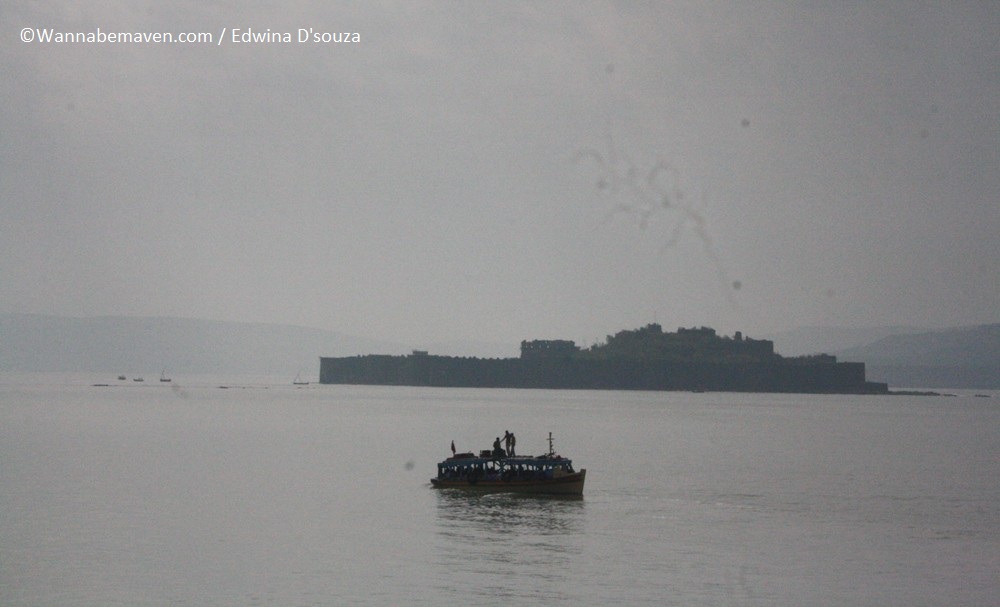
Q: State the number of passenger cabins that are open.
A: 1